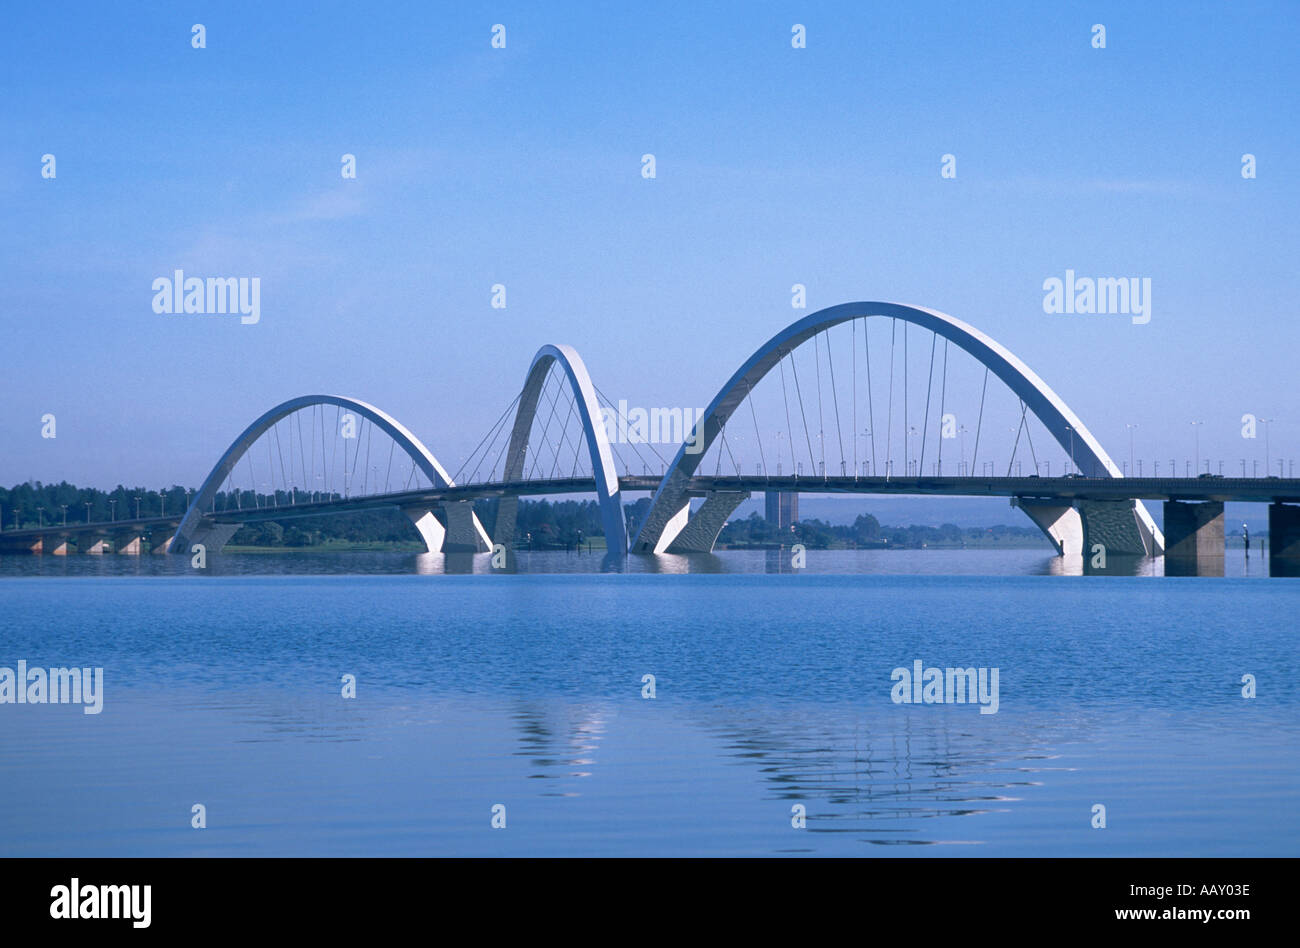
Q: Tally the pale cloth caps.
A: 0